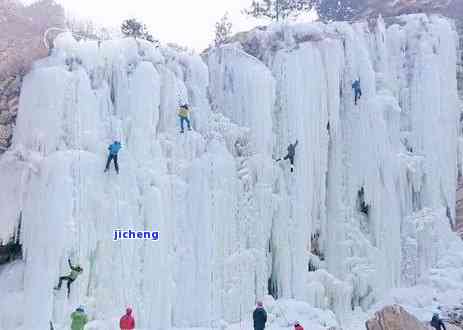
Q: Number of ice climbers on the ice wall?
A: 5